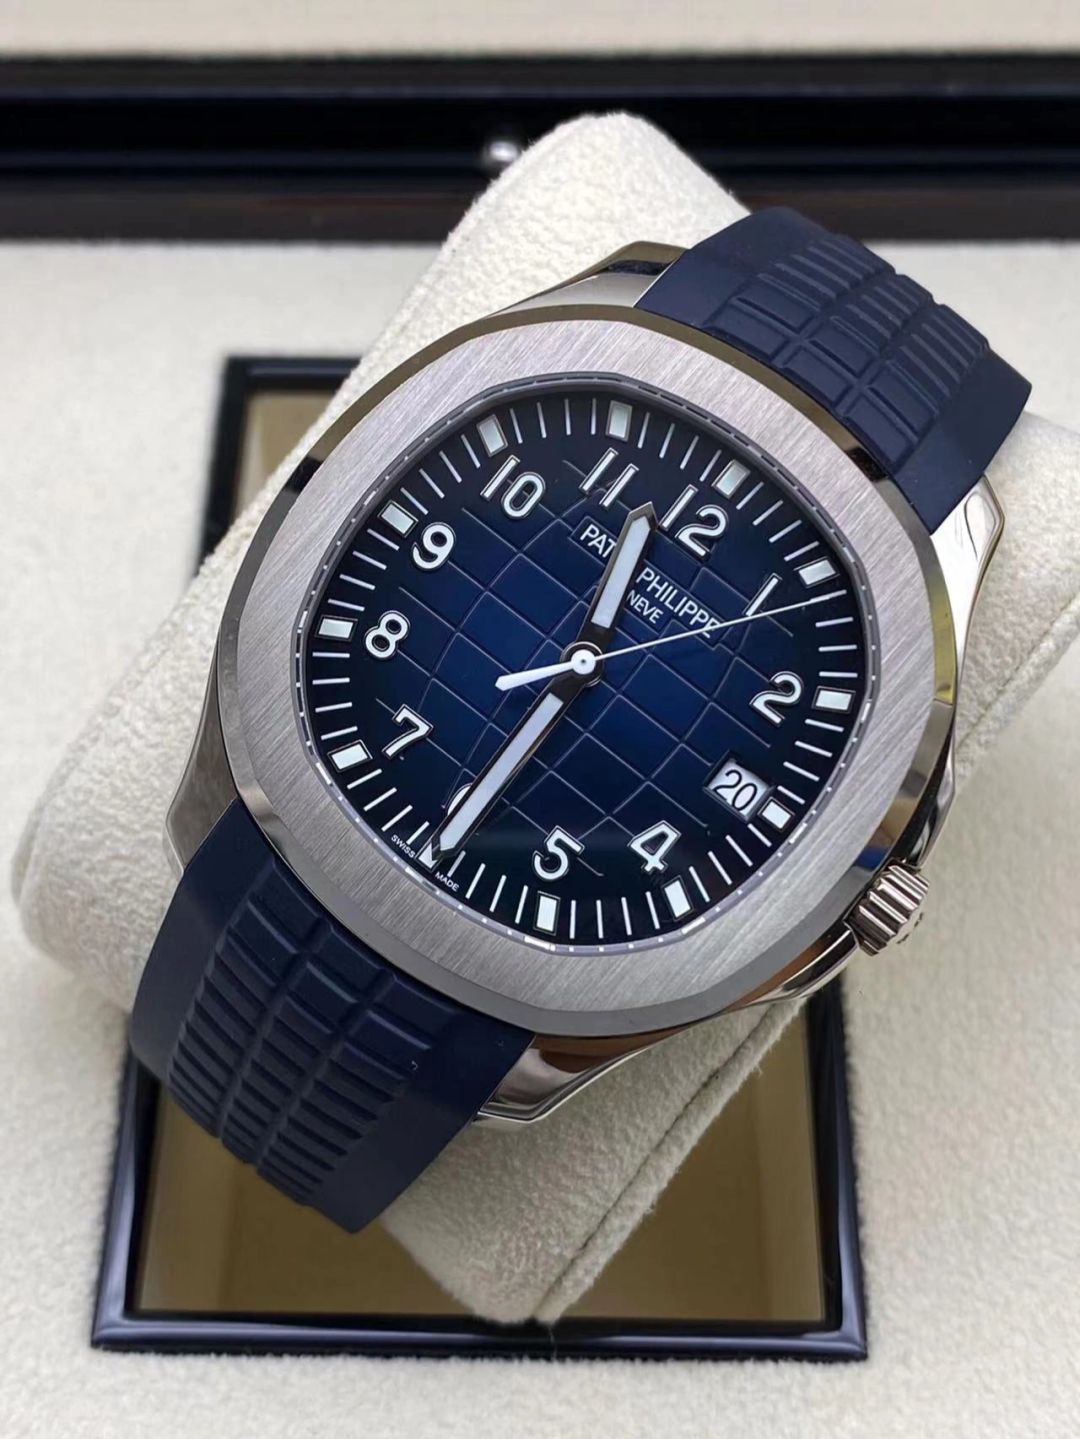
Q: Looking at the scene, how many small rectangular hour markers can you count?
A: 12